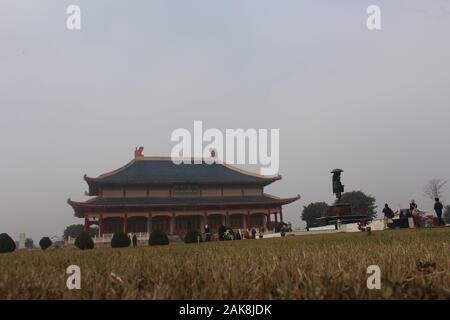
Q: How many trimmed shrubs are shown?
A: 6